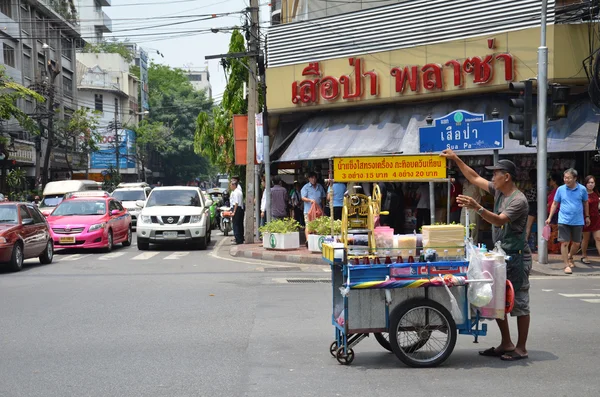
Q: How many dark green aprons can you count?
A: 1